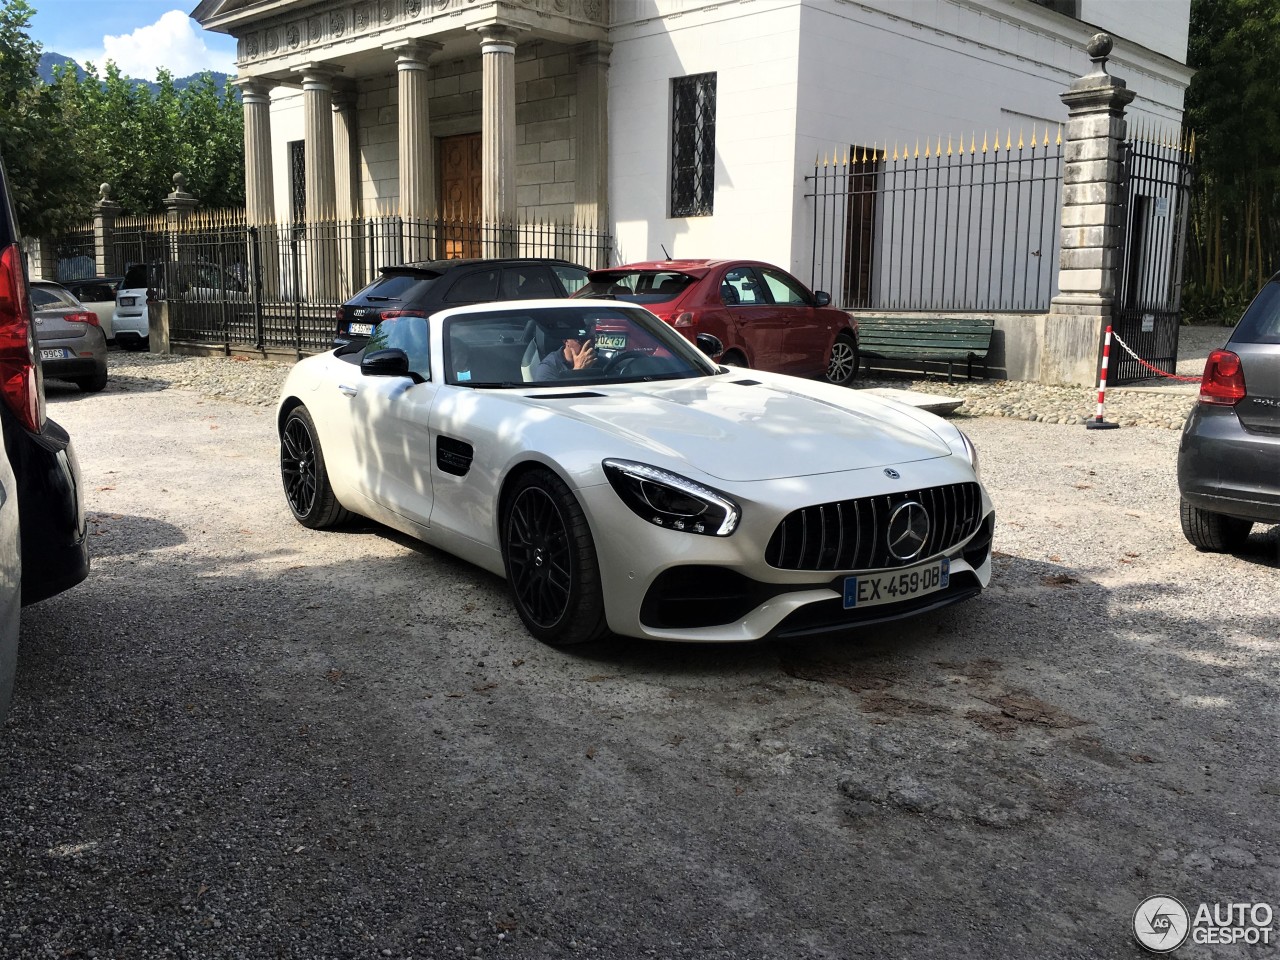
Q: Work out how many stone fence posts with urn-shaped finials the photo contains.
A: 3